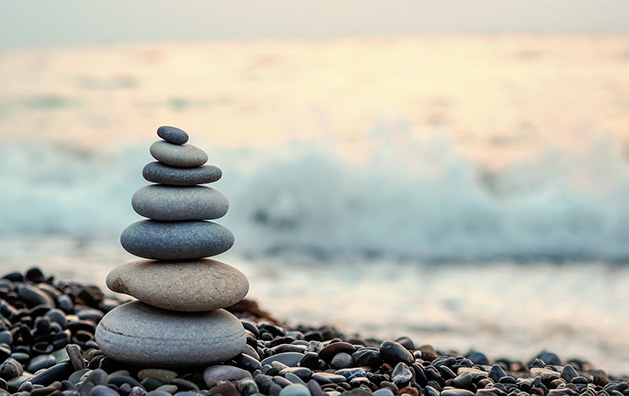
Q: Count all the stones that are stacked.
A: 7